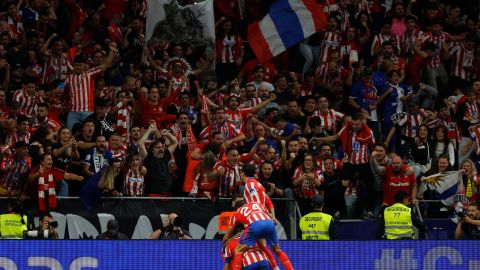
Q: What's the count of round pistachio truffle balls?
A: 0